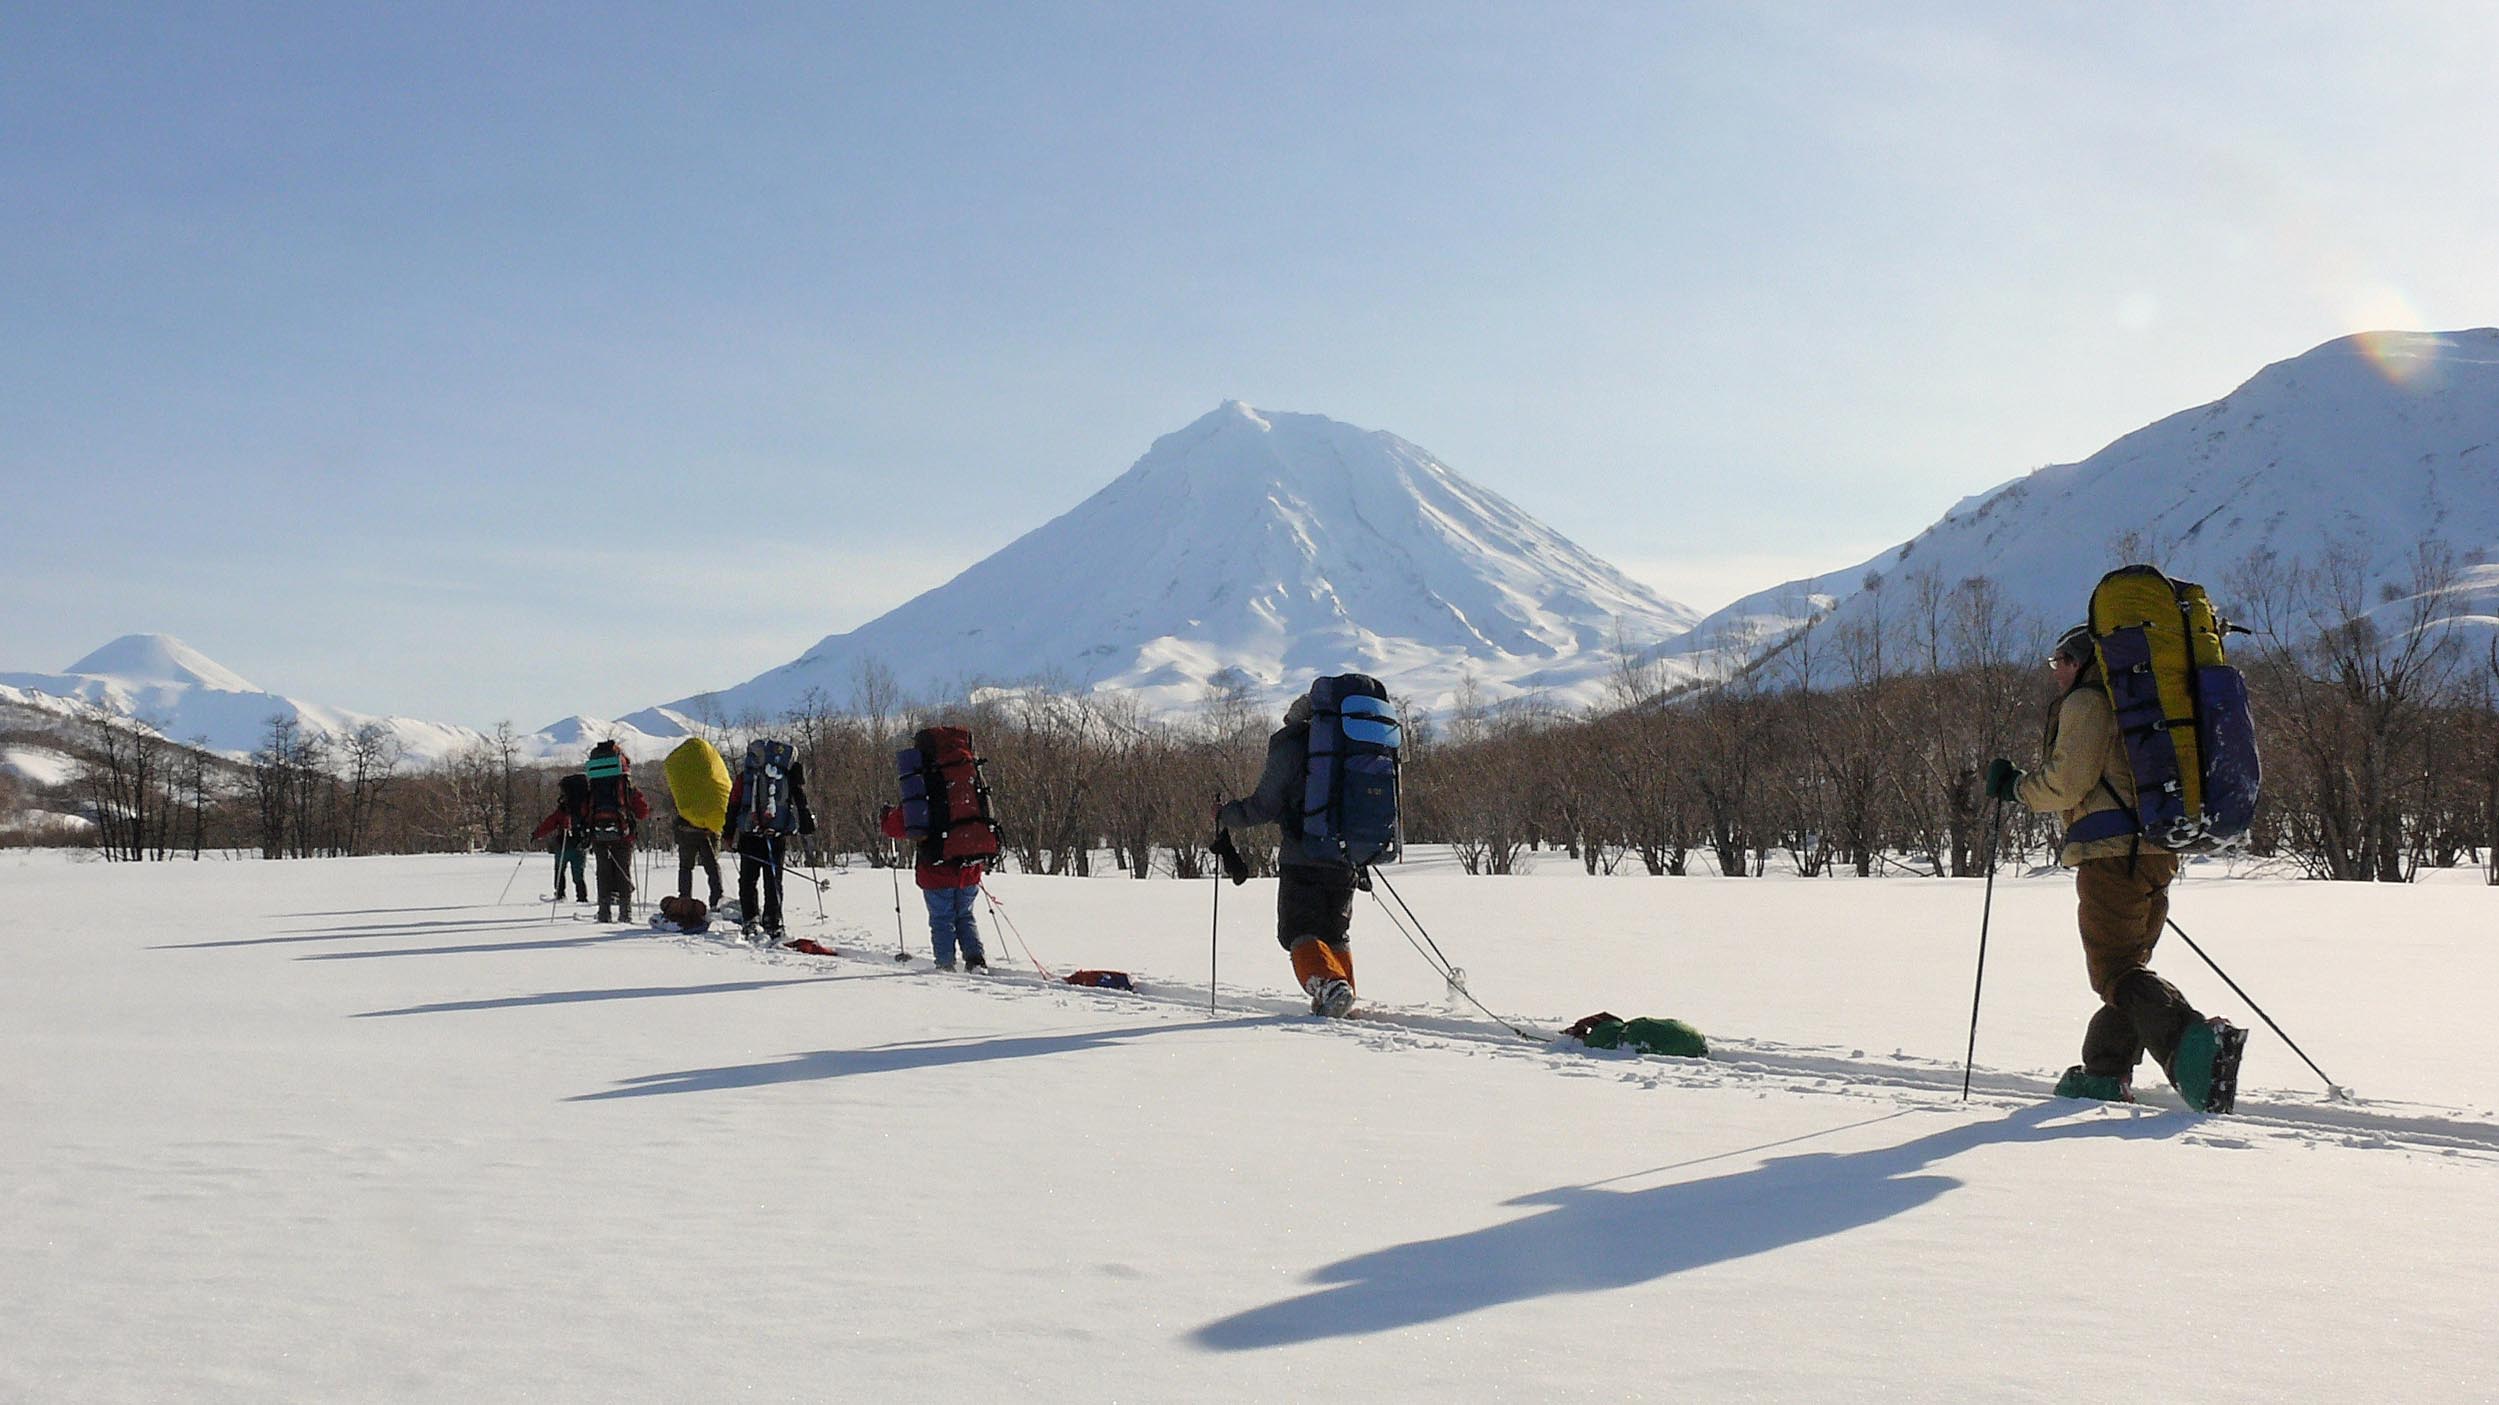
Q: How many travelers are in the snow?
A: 7